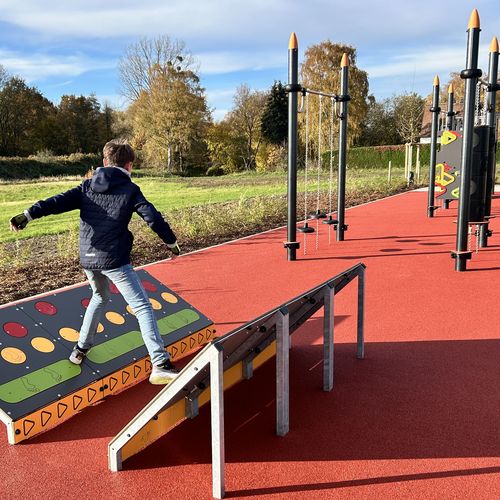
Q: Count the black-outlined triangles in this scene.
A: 14